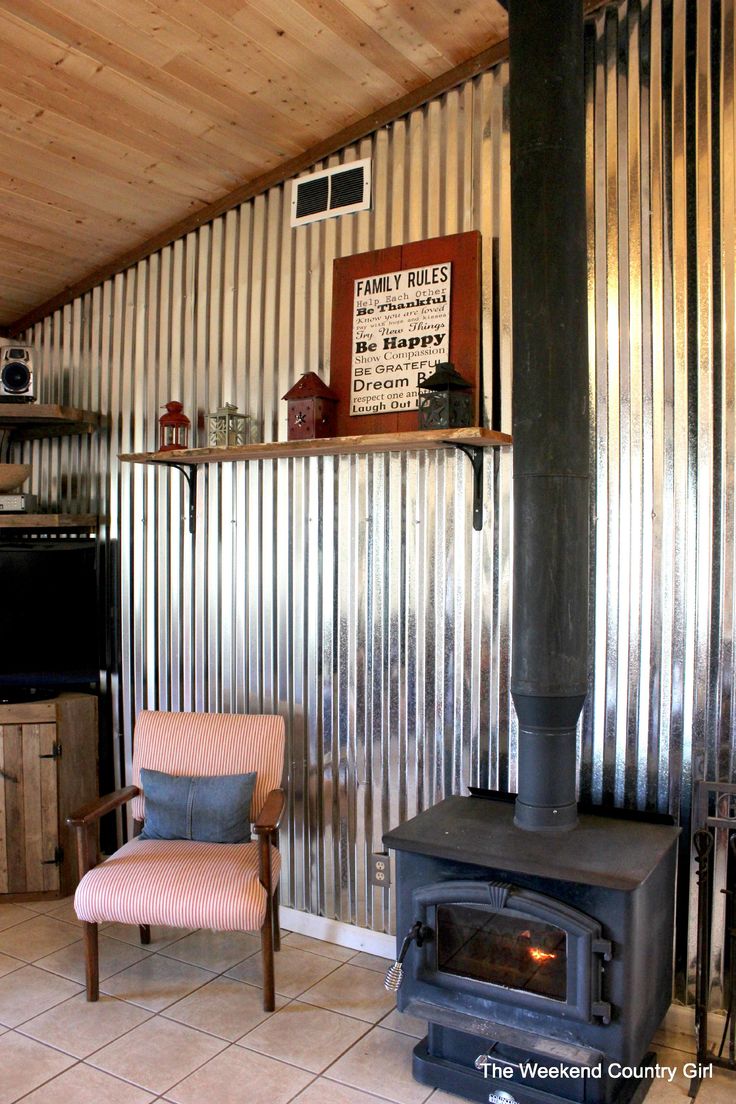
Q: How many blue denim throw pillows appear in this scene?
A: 1